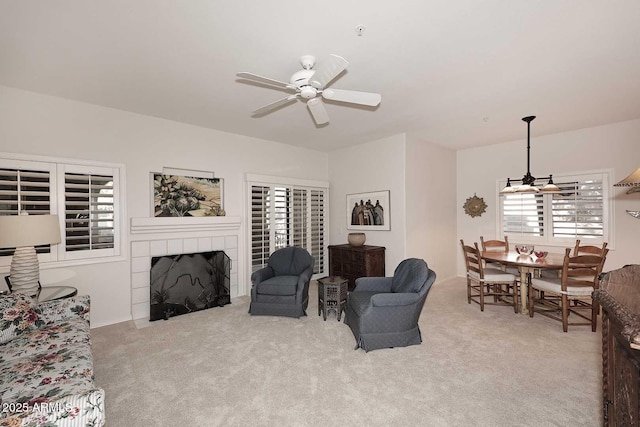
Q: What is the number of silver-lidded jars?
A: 0